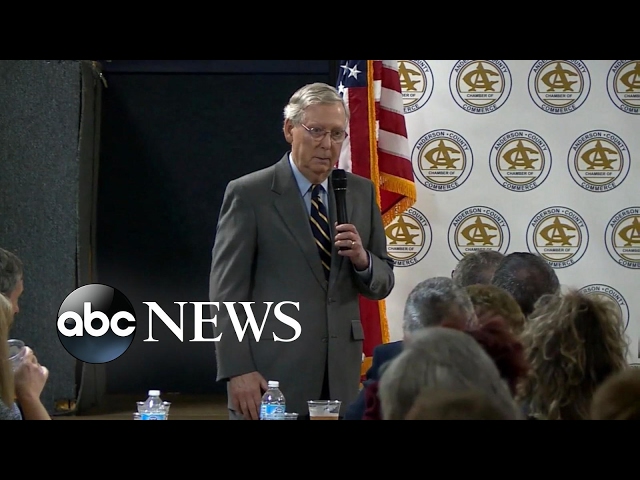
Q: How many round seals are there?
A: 12